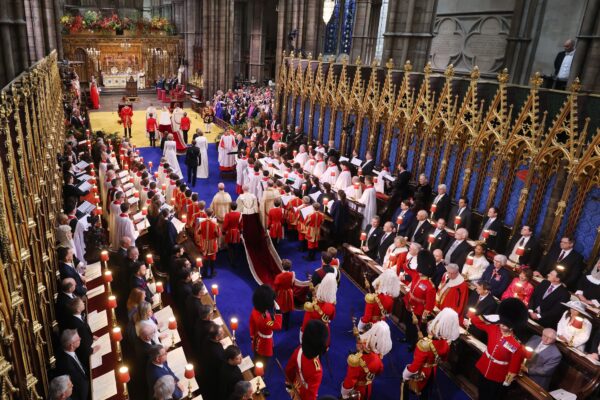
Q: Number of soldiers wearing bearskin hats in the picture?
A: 4